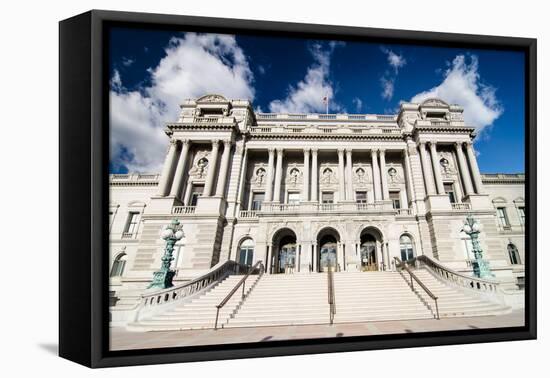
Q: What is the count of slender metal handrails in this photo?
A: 3